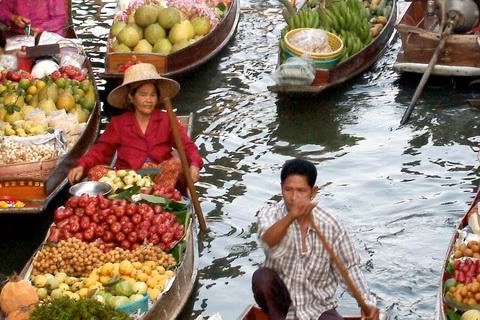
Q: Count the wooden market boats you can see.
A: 7